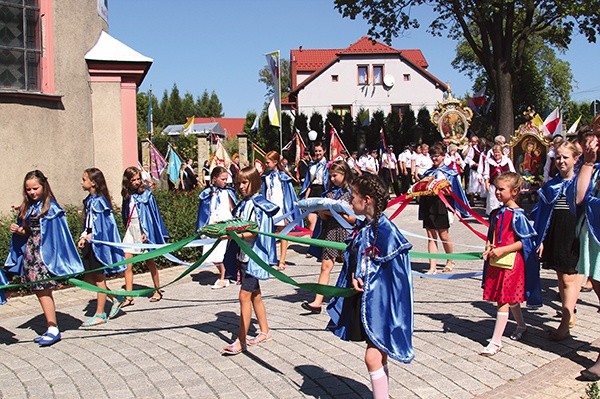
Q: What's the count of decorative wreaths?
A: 3